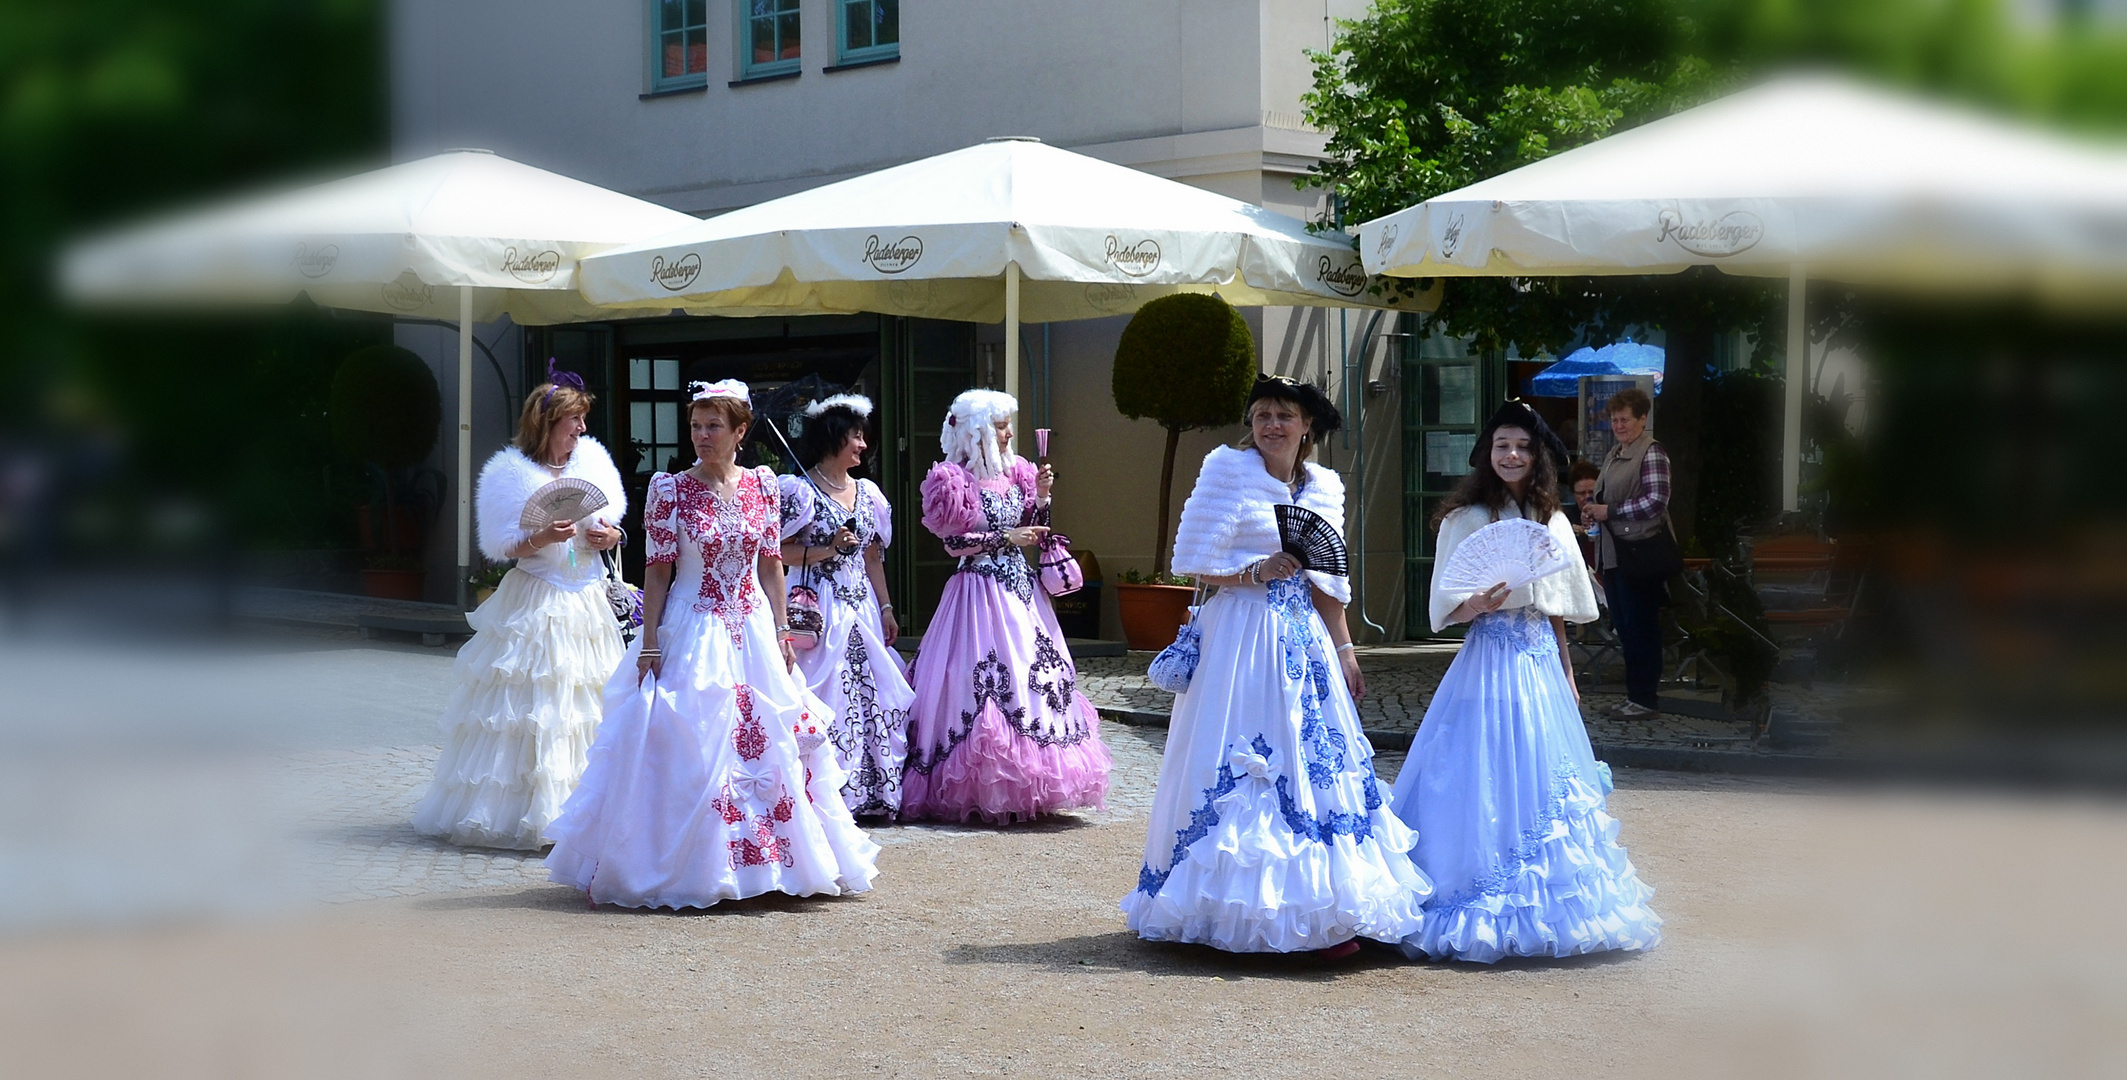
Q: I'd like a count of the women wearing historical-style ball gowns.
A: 6